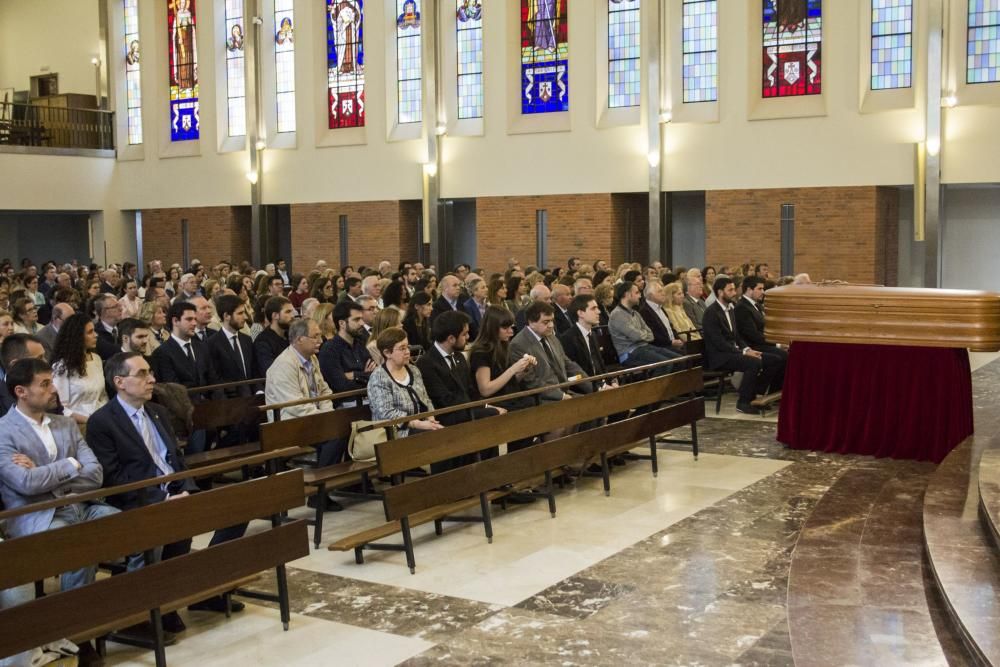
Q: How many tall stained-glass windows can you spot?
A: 13